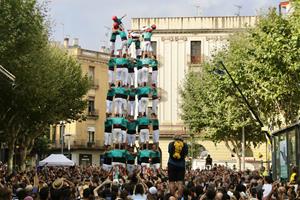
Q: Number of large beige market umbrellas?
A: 0